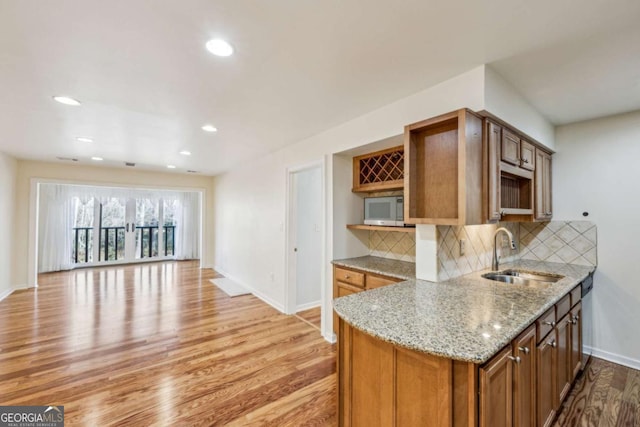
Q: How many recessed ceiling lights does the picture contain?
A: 7